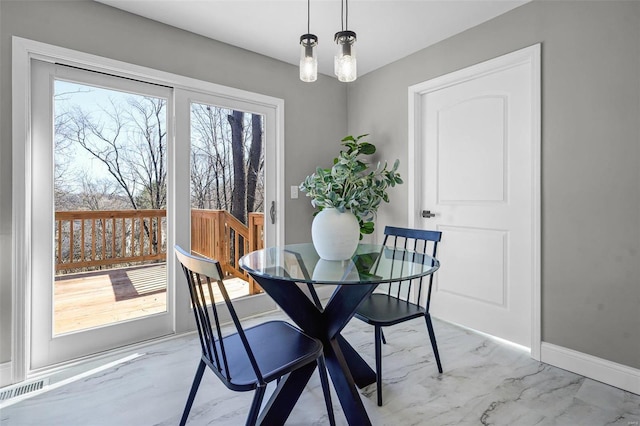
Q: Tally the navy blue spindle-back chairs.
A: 2